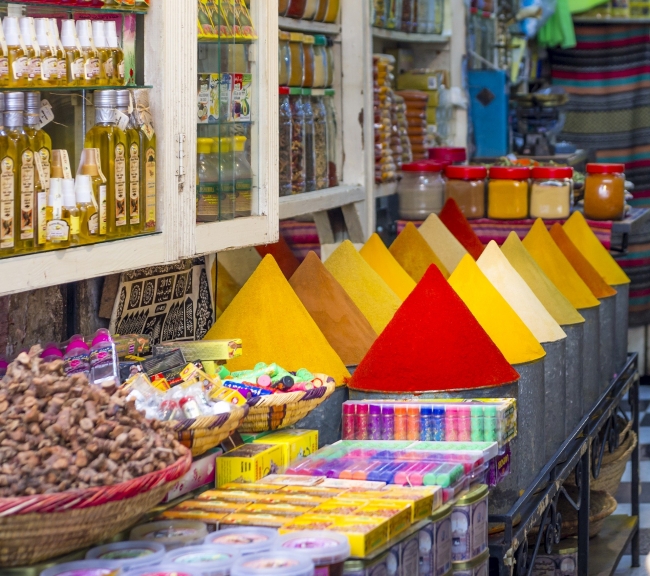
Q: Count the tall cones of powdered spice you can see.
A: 14